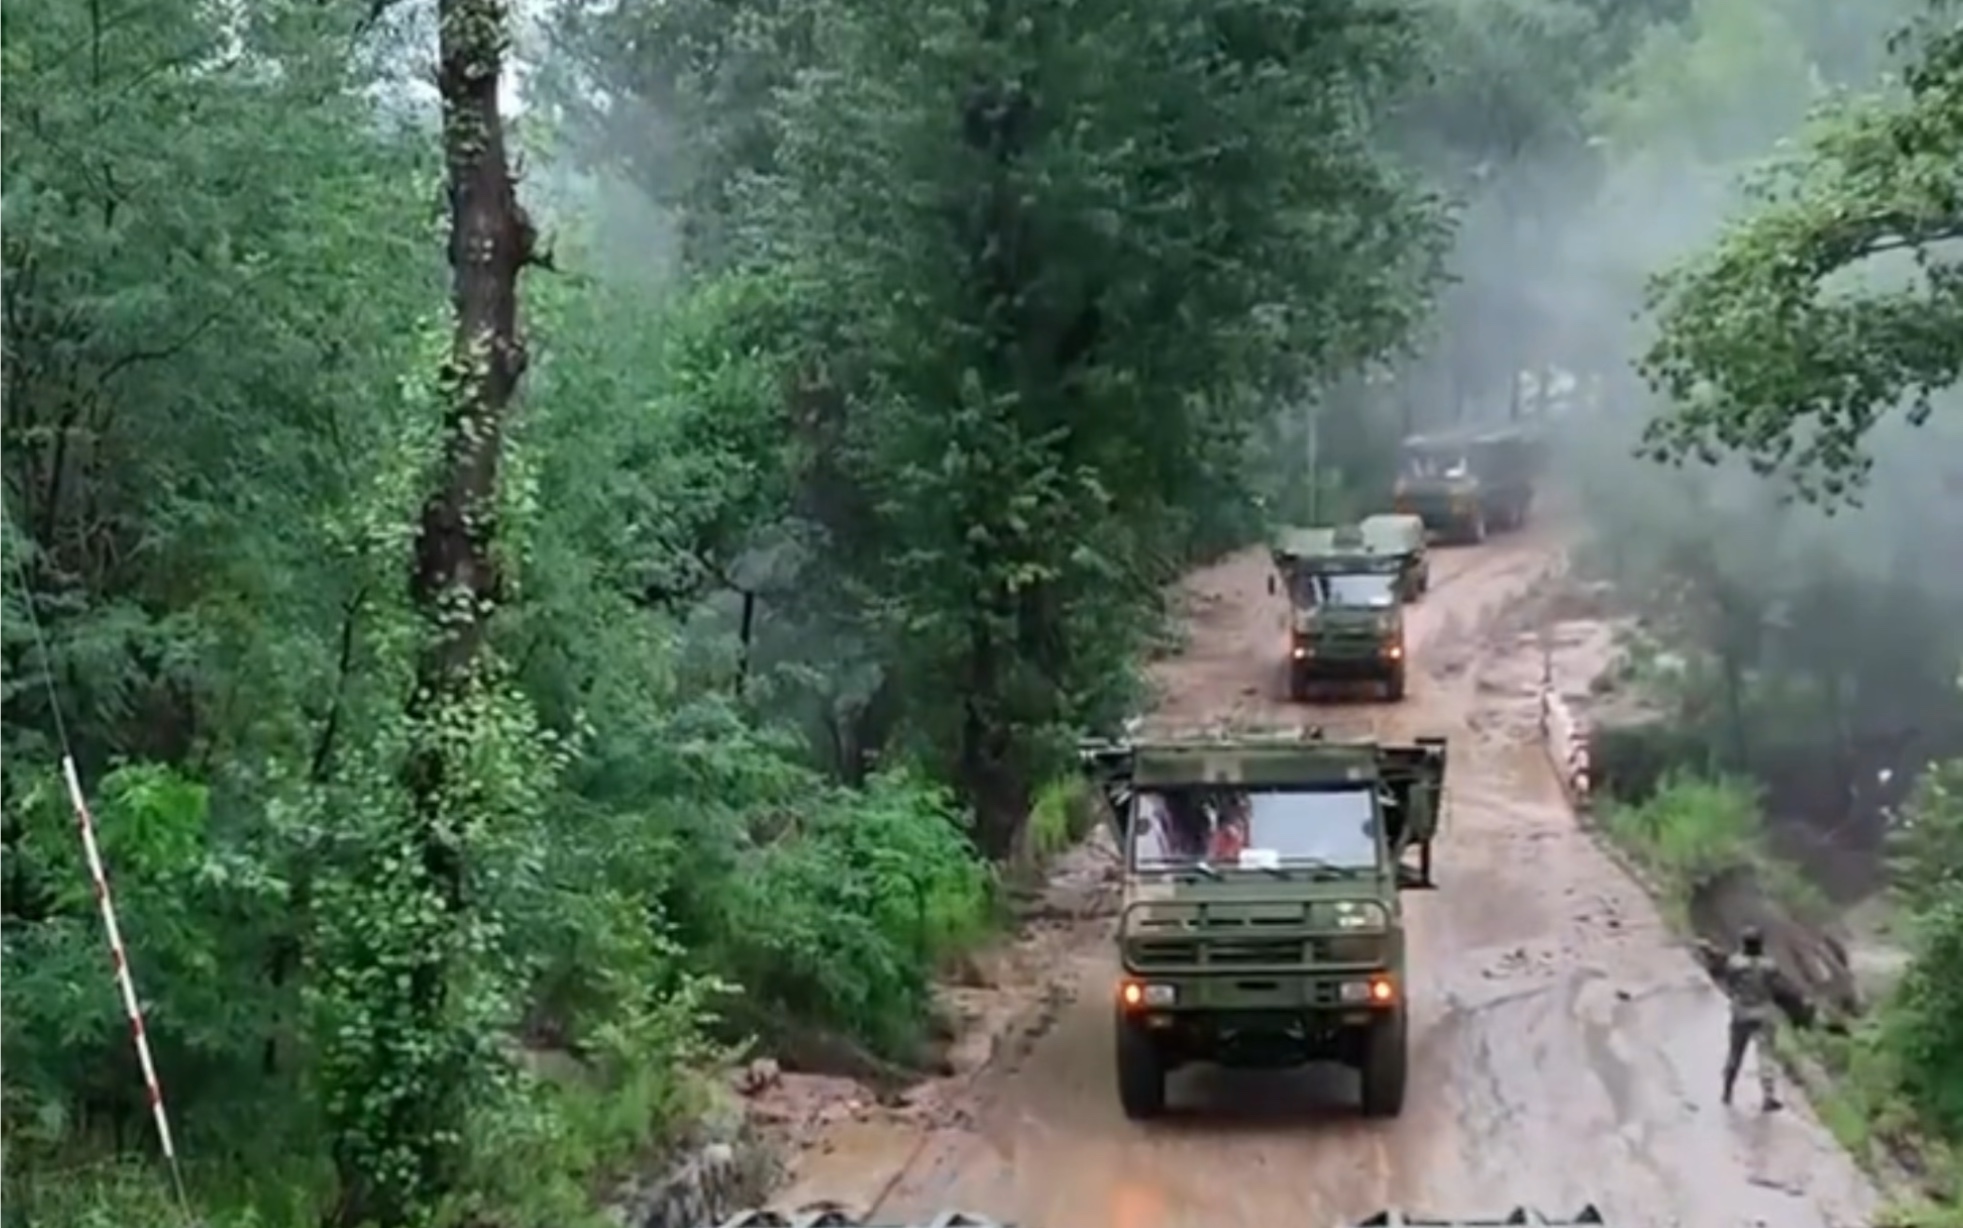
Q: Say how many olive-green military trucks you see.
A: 3